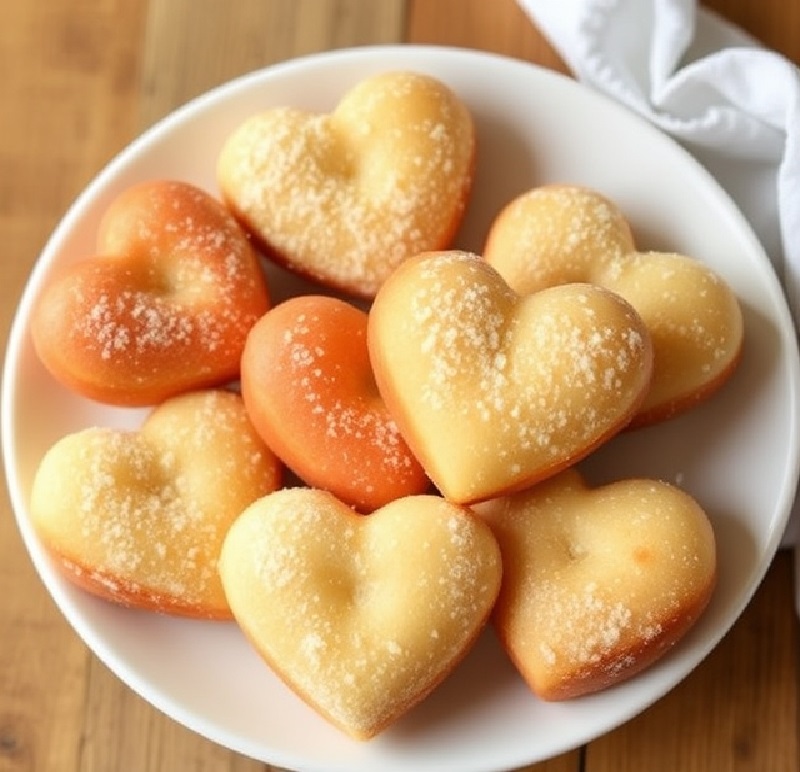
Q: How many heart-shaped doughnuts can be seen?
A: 8